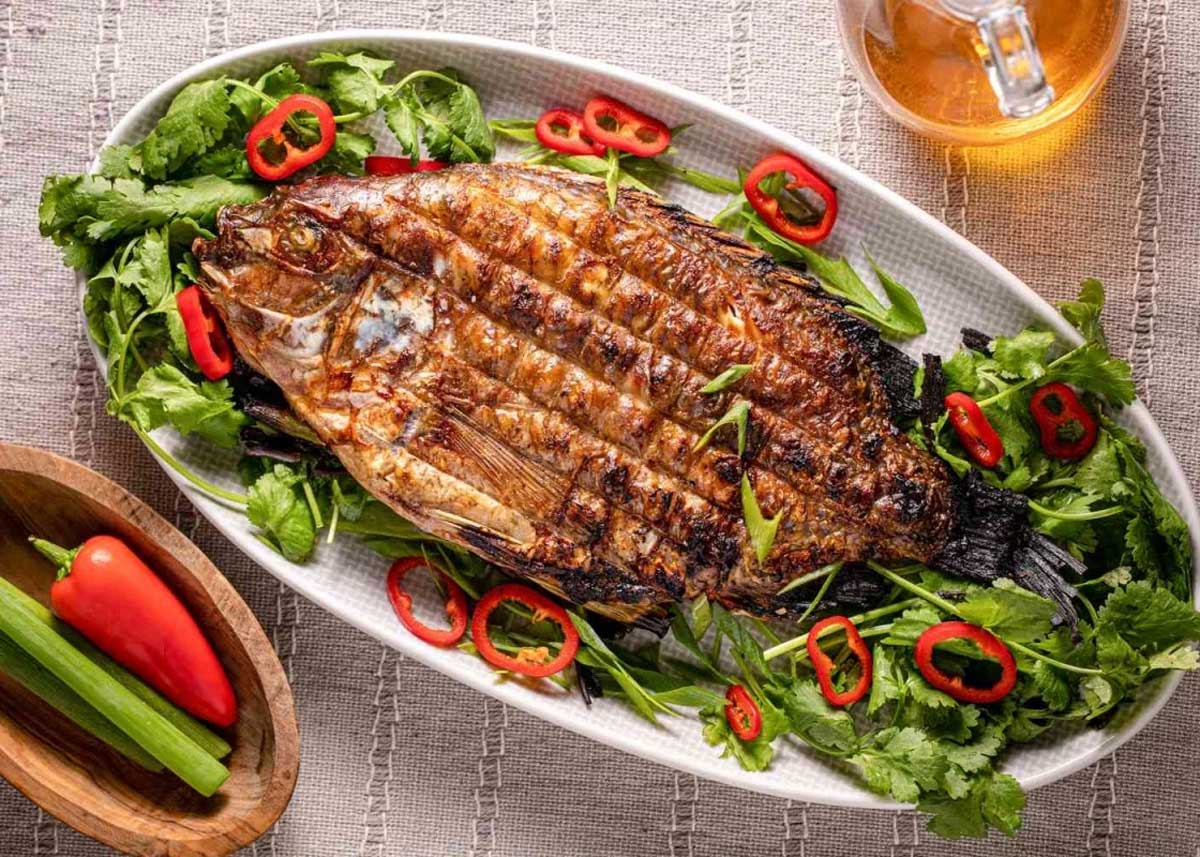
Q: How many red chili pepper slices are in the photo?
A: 13